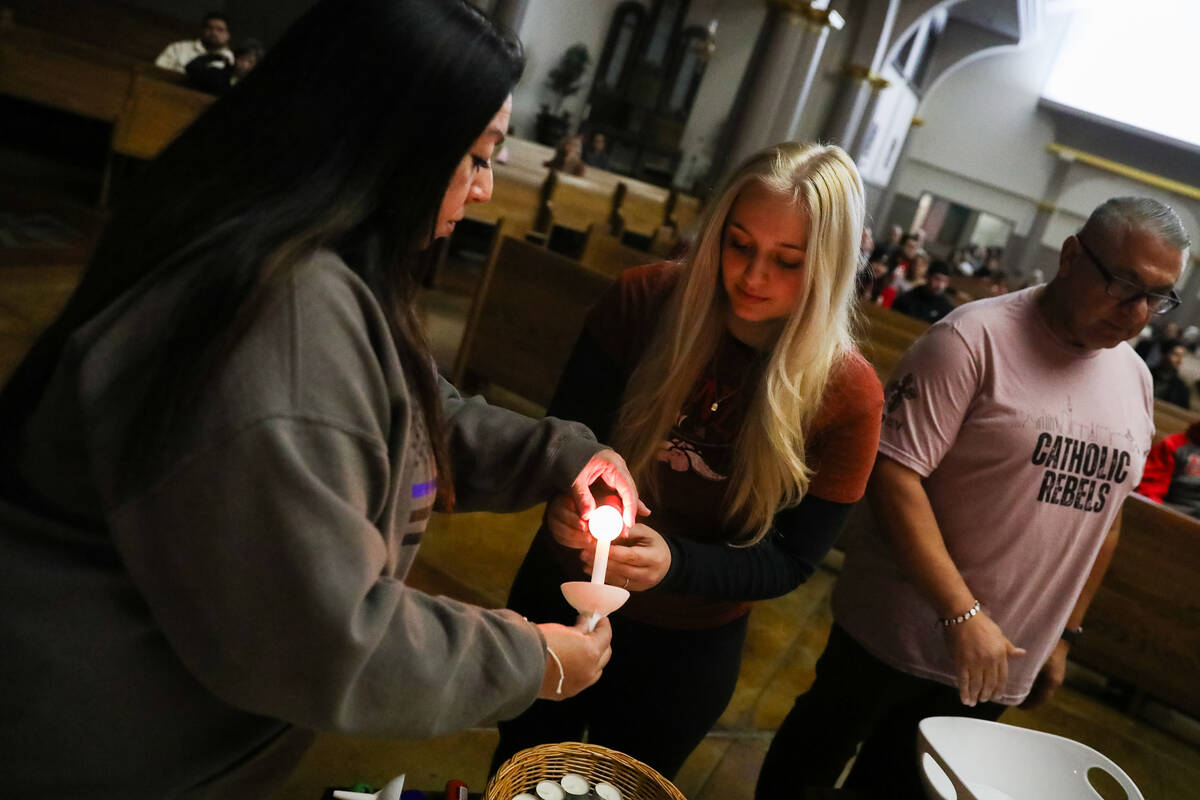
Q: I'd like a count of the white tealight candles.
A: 4